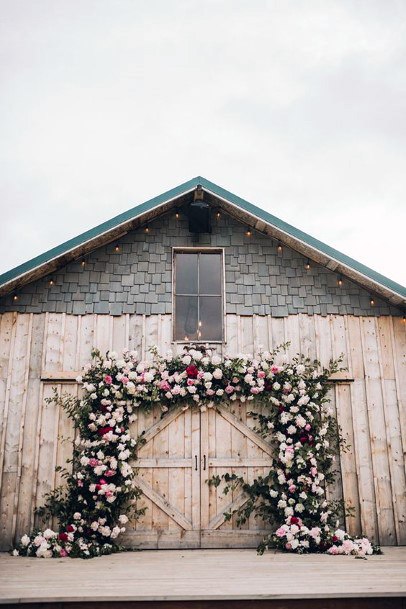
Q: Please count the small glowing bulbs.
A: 13